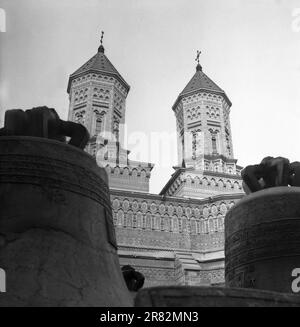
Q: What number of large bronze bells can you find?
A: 2